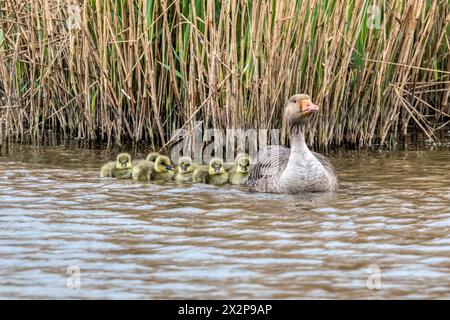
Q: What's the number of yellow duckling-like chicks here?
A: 6